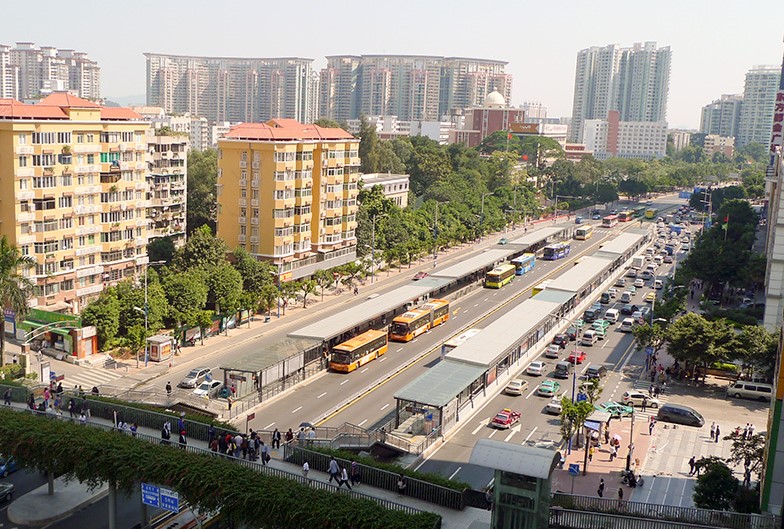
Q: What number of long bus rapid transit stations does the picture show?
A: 2